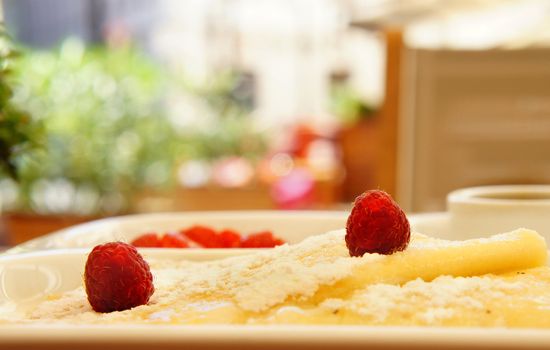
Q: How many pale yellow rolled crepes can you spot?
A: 1